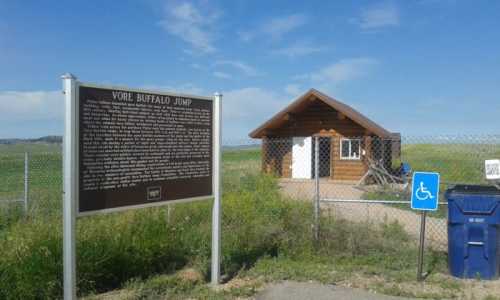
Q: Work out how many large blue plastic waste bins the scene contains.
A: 1